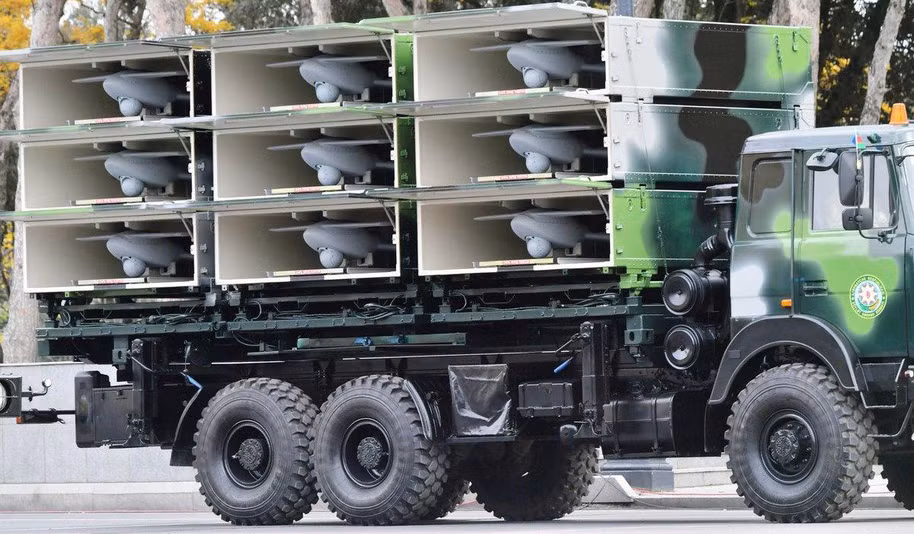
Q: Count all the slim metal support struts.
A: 9